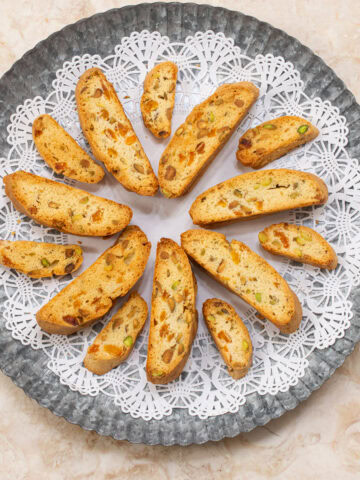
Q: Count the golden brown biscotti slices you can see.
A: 14